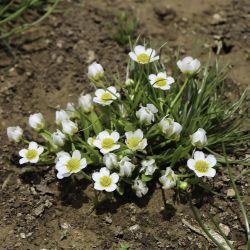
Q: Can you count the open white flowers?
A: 9